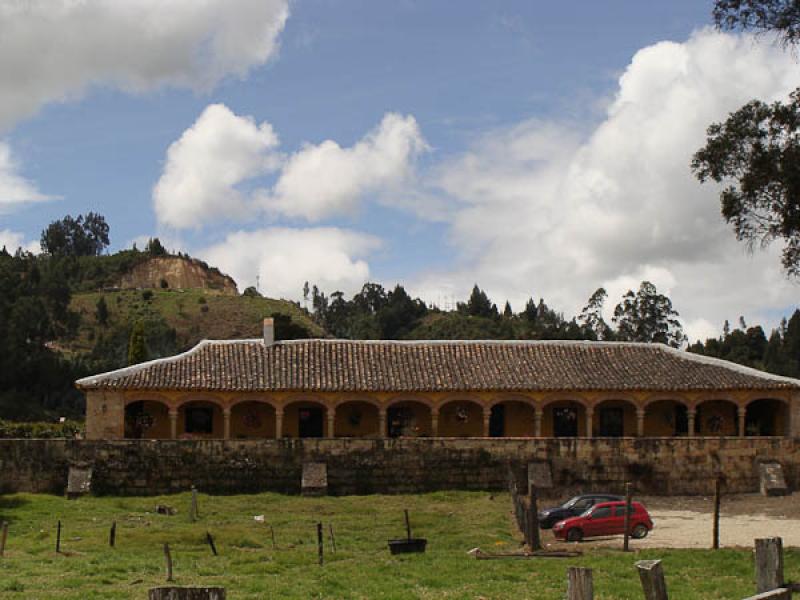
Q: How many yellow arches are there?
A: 13